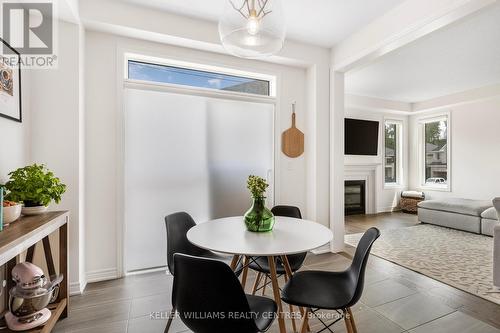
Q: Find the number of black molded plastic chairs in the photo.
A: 4